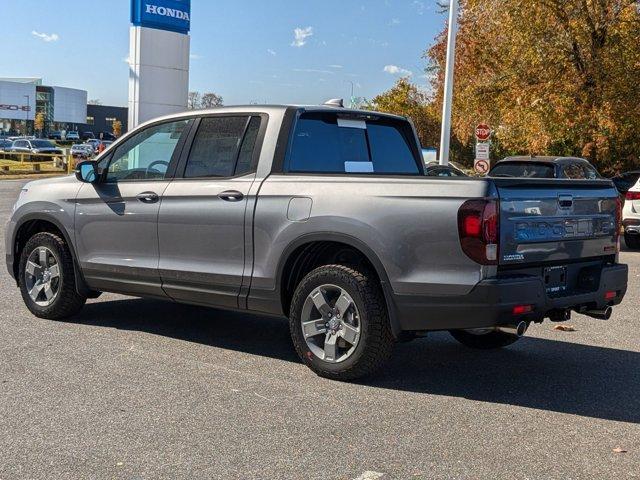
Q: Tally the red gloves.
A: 0